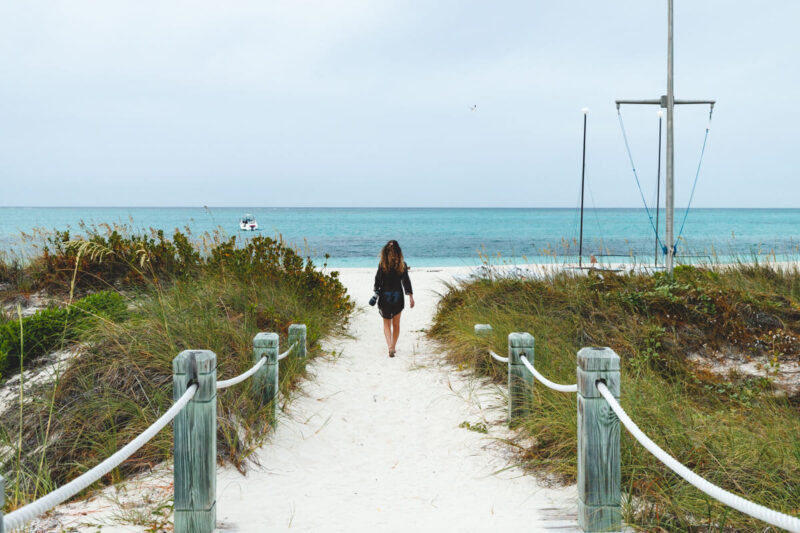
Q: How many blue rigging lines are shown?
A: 2